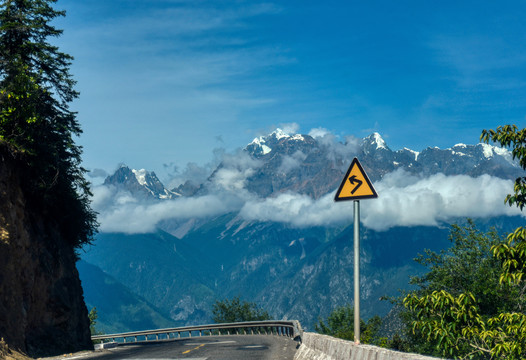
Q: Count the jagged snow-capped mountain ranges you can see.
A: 1